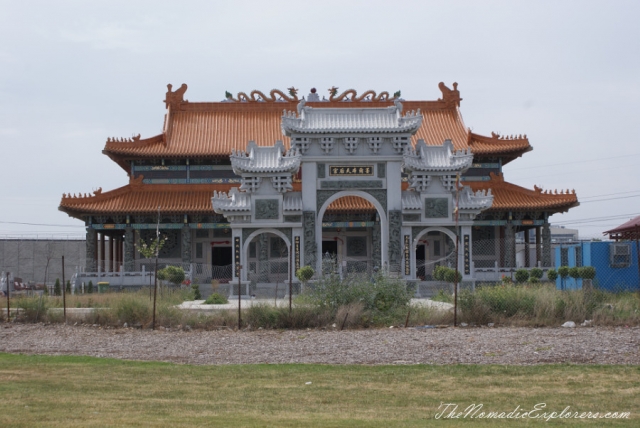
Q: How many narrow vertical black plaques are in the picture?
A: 4